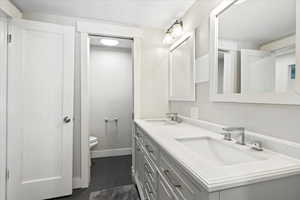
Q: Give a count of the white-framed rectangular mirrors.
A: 2